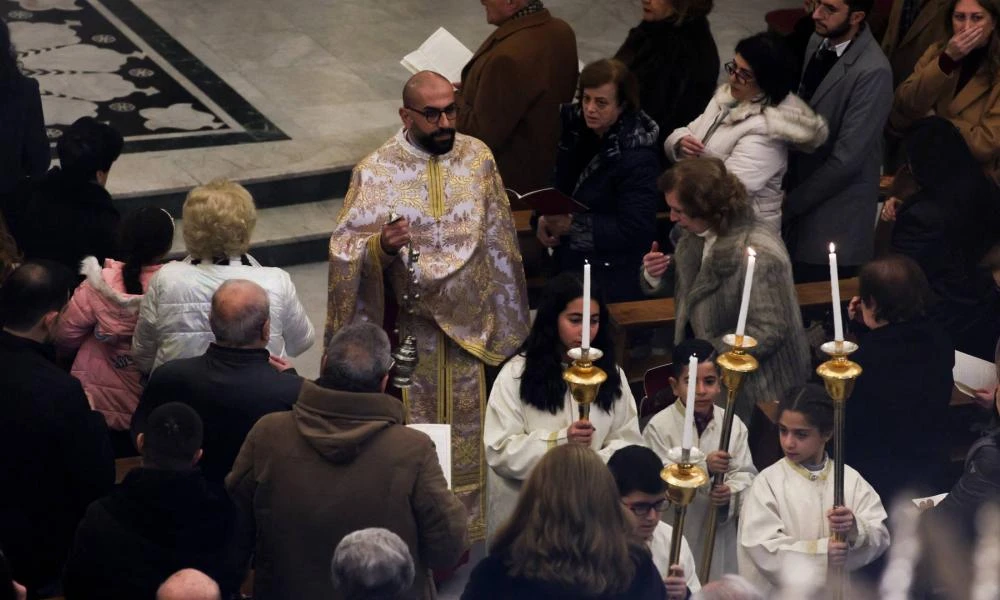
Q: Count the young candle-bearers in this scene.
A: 4